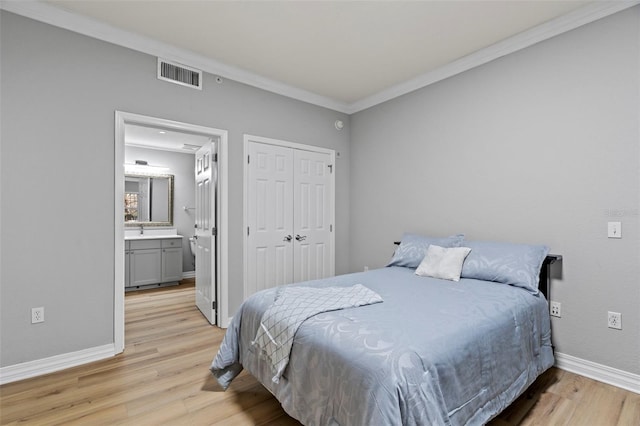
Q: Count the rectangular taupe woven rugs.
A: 0